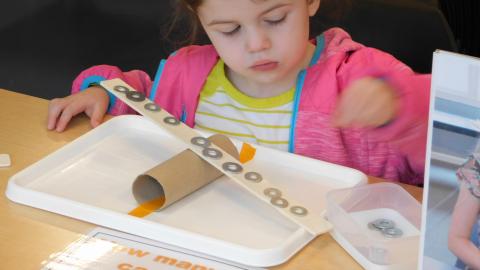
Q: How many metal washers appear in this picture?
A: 14